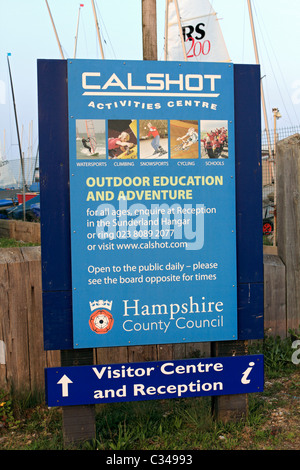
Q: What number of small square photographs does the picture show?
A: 5